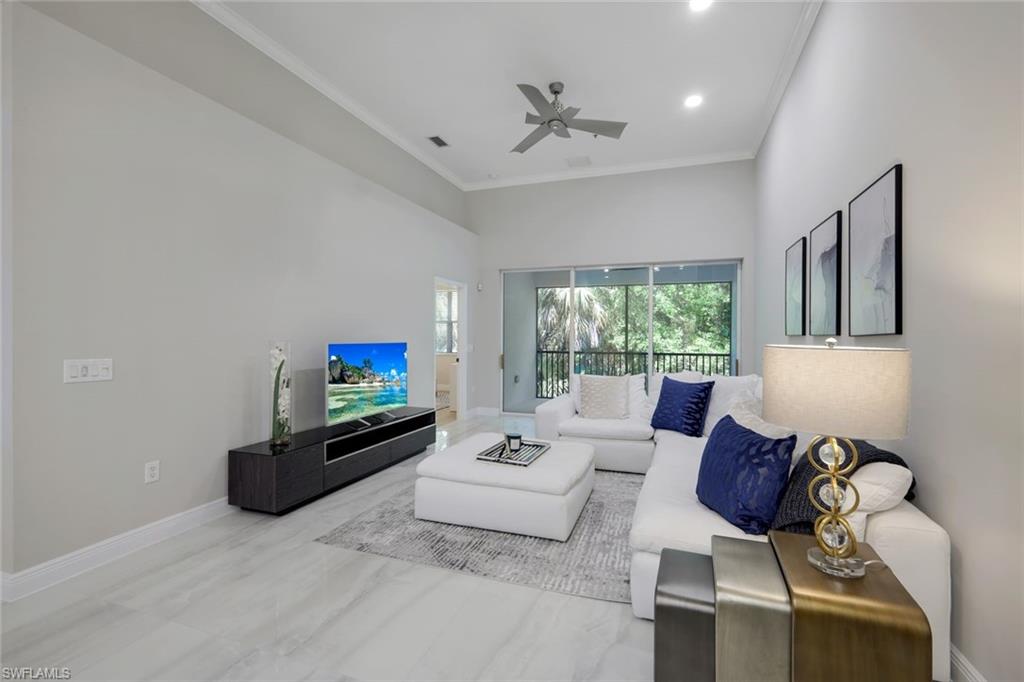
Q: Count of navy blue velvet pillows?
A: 2